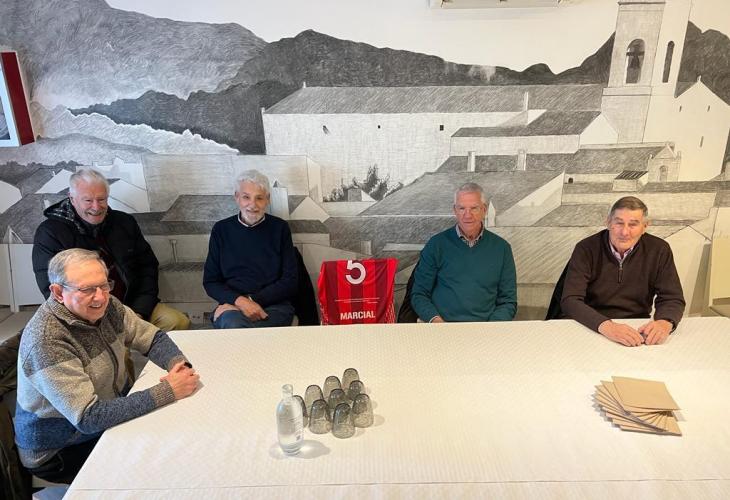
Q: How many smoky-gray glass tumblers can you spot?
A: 9